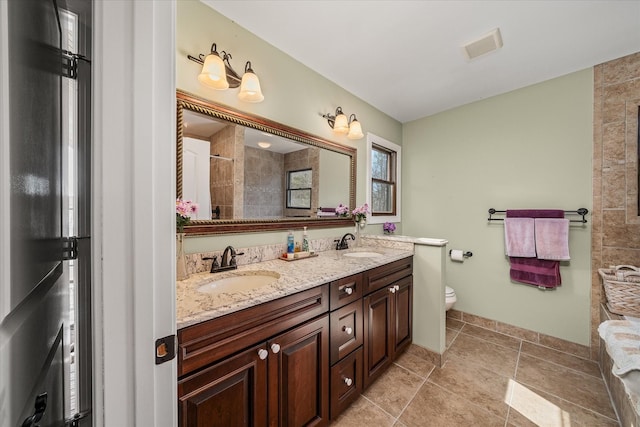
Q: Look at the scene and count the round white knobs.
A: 7